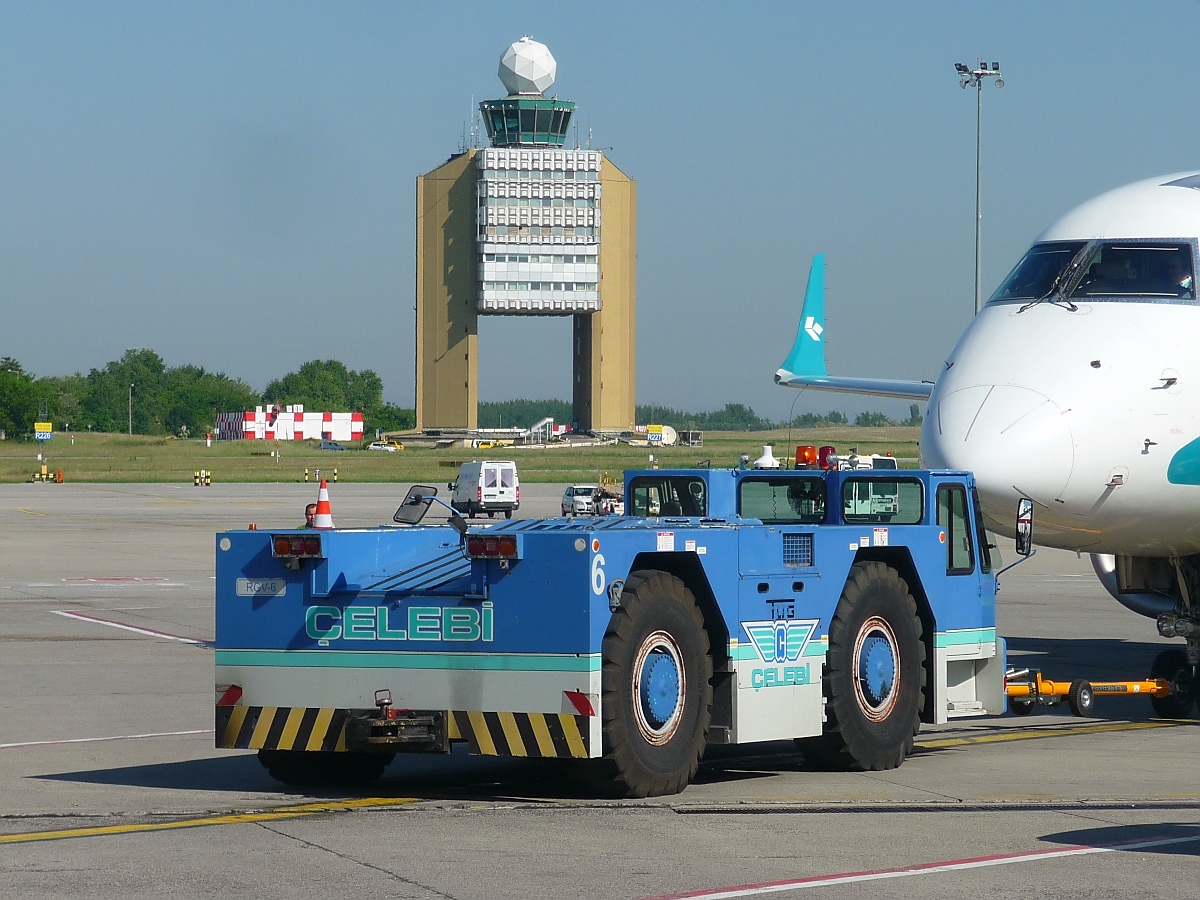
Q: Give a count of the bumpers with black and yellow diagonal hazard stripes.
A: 1